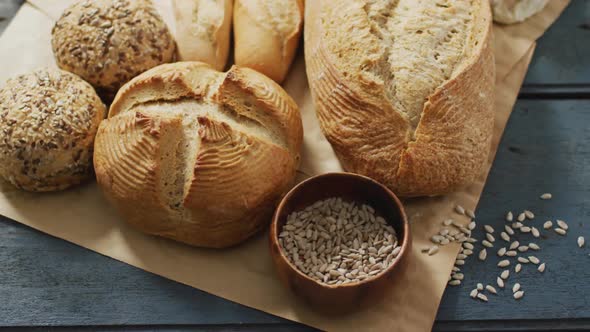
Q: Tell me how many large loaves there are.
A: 2